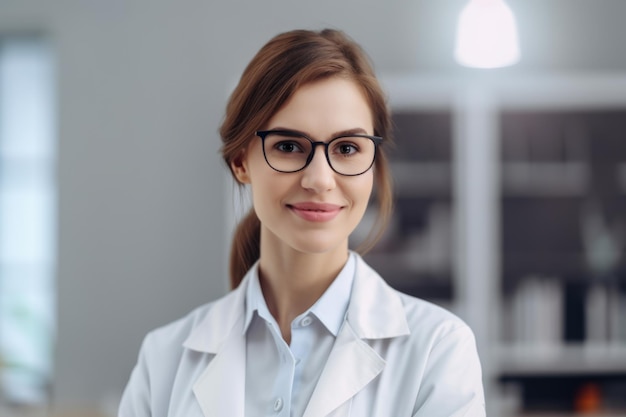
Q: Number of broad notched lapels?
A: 2